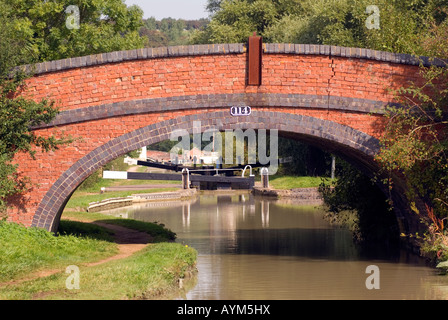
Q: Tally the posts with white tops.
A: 2